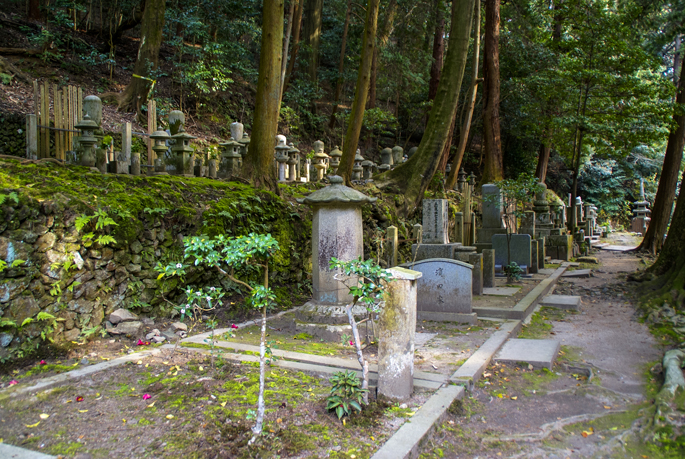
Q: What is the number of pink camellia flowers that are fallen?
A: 8